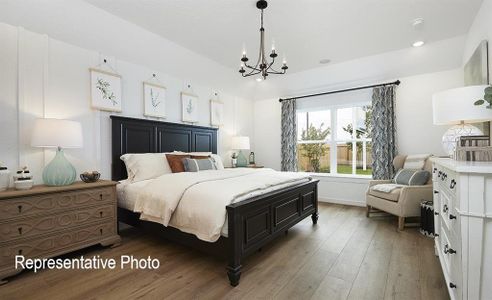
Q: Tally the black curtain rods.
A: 1